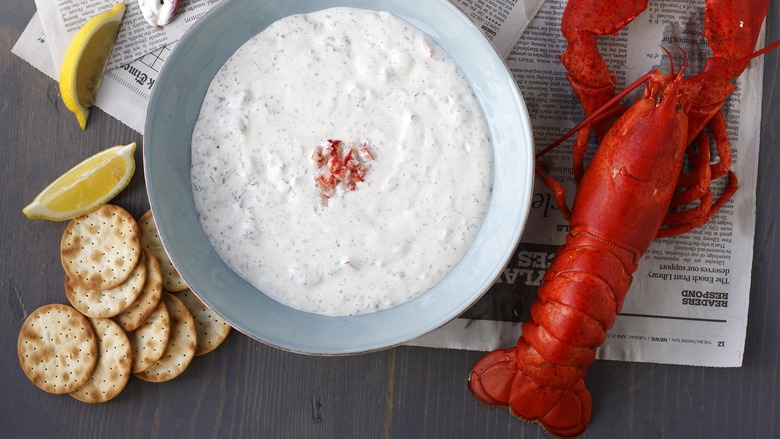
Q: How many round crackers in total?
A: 9